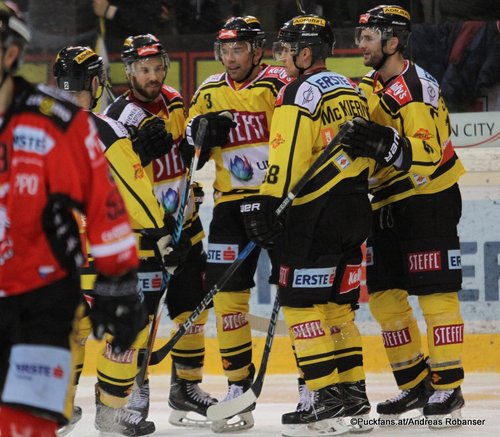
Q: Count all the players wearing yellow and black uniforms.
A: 5